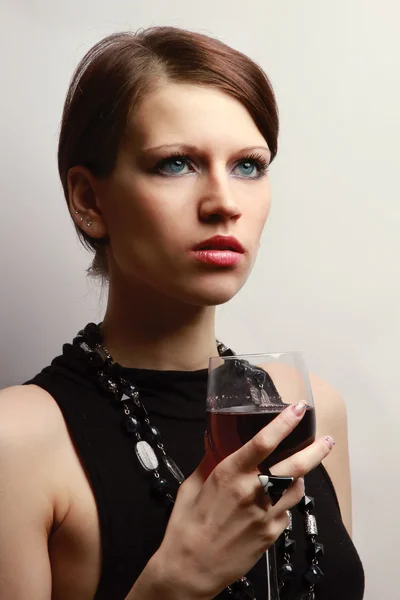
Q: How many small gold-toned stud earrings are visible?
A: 3